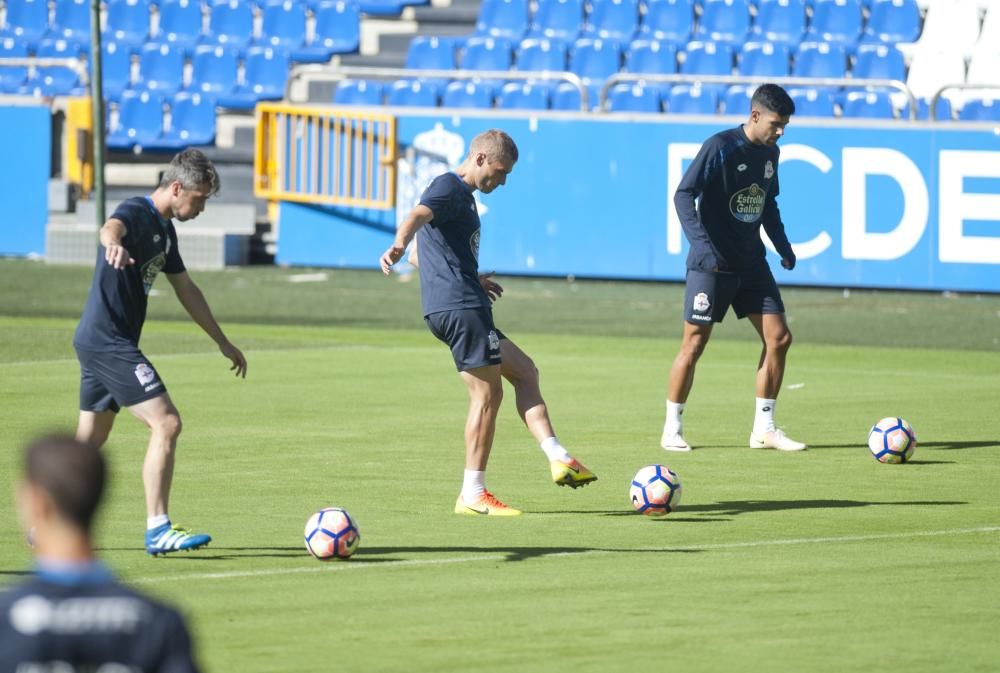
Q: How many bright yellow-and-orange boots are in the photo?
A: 2